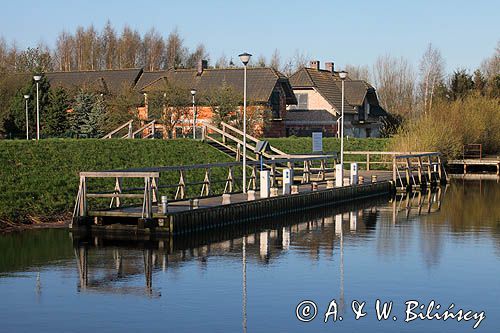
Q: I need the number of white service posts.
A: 4